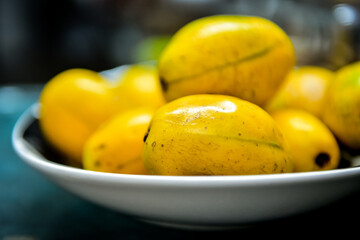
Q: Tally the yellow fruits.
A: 8